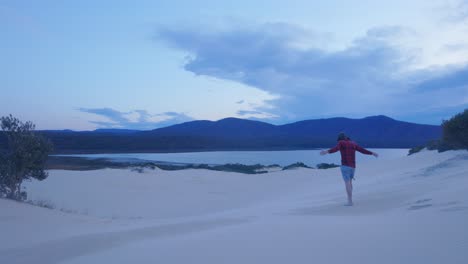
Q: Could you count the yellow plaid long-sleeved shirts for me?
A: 0